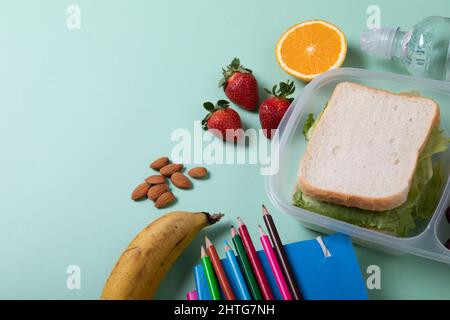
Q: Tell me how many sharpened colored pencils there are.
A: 7